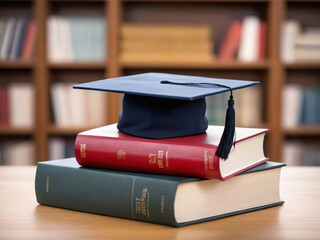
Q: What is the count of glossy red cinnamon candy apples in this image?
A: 0